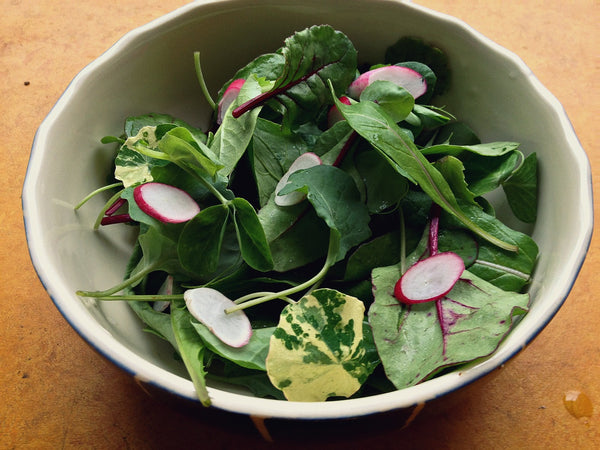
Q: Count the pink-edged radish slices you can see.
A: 7